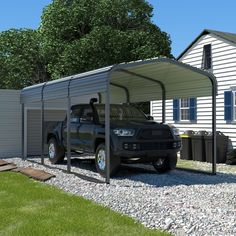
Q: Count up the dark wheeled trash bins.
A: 3